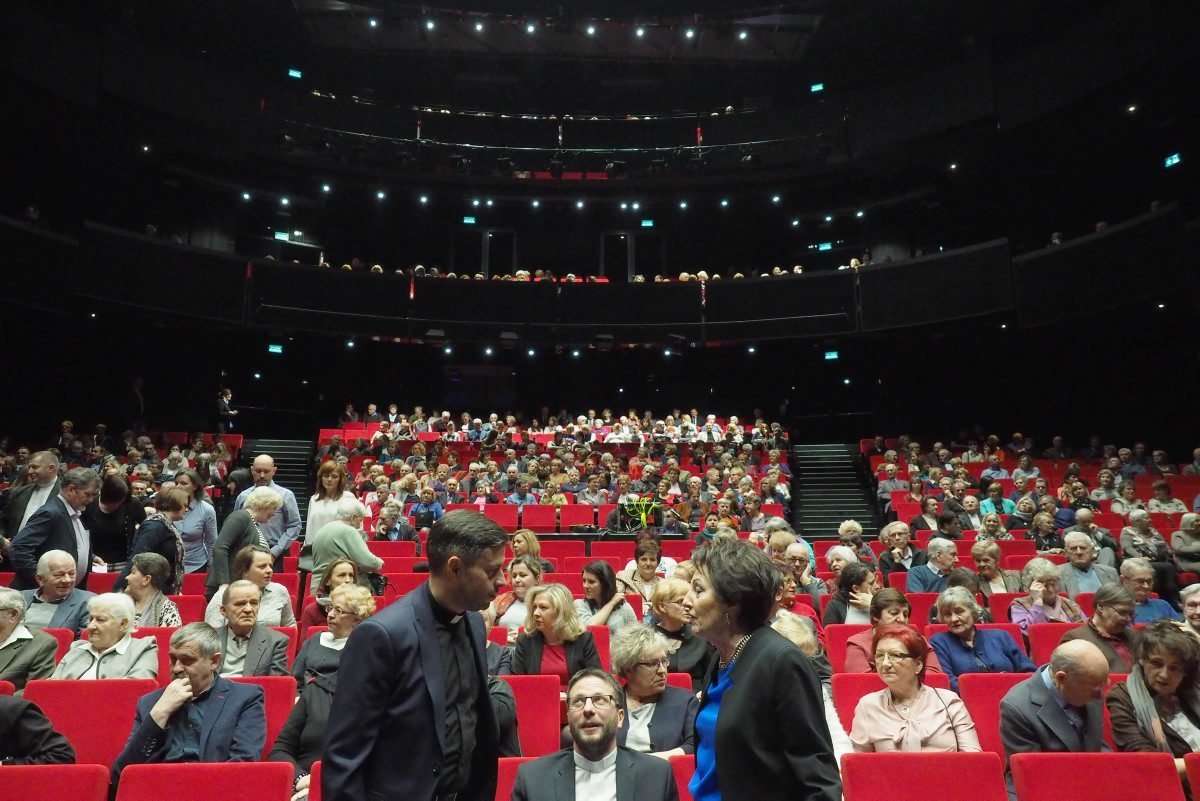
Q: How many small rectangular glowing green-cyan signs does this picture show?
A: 9